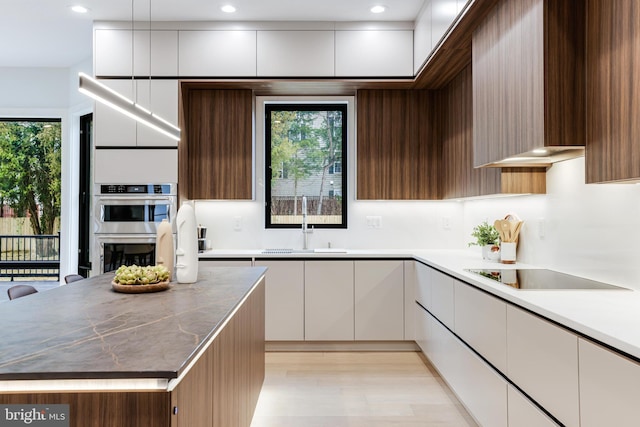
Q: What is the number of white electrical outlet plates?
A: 4